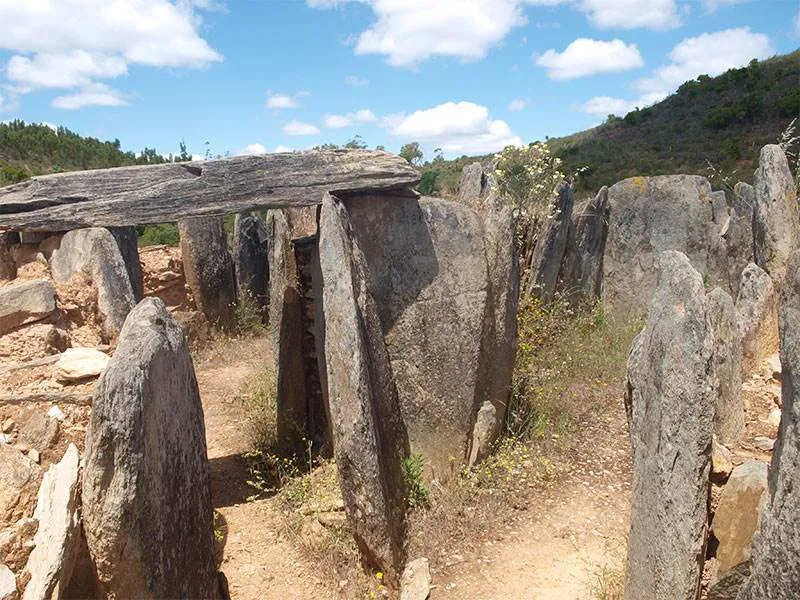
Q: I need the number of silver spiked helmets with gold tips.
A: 0